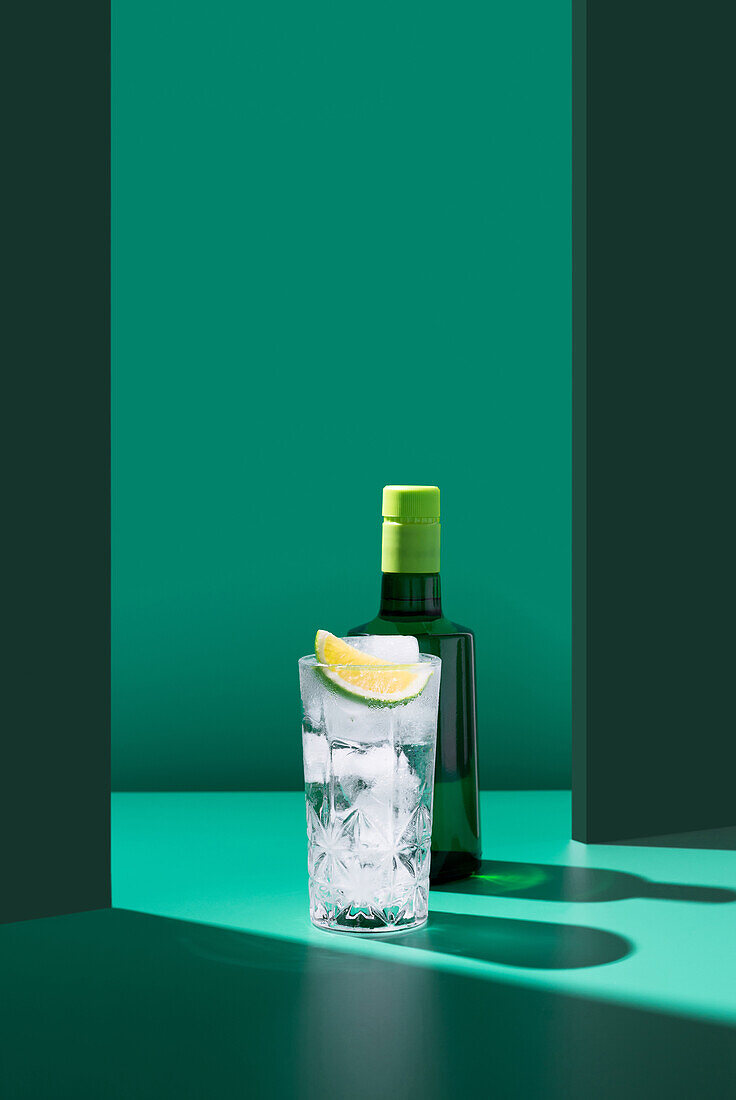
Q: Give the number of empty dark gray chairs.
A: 0